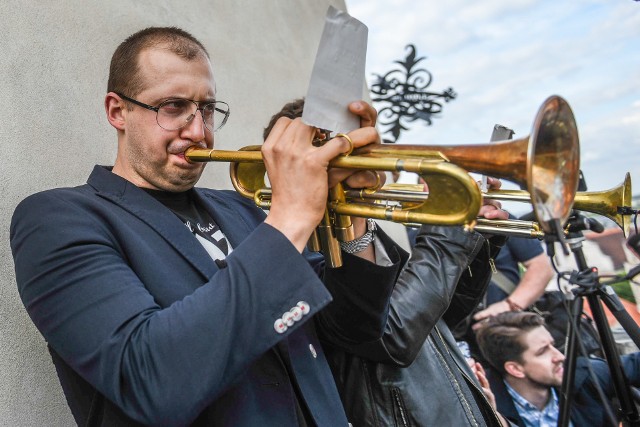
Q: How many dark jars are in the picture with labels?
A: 0